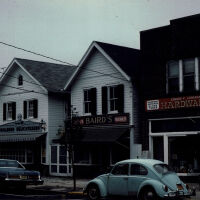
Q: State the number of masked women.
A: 0